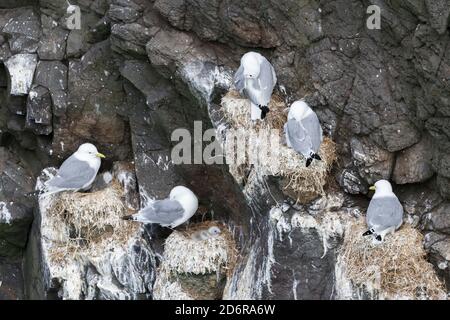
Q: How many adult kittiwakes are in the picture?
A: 5